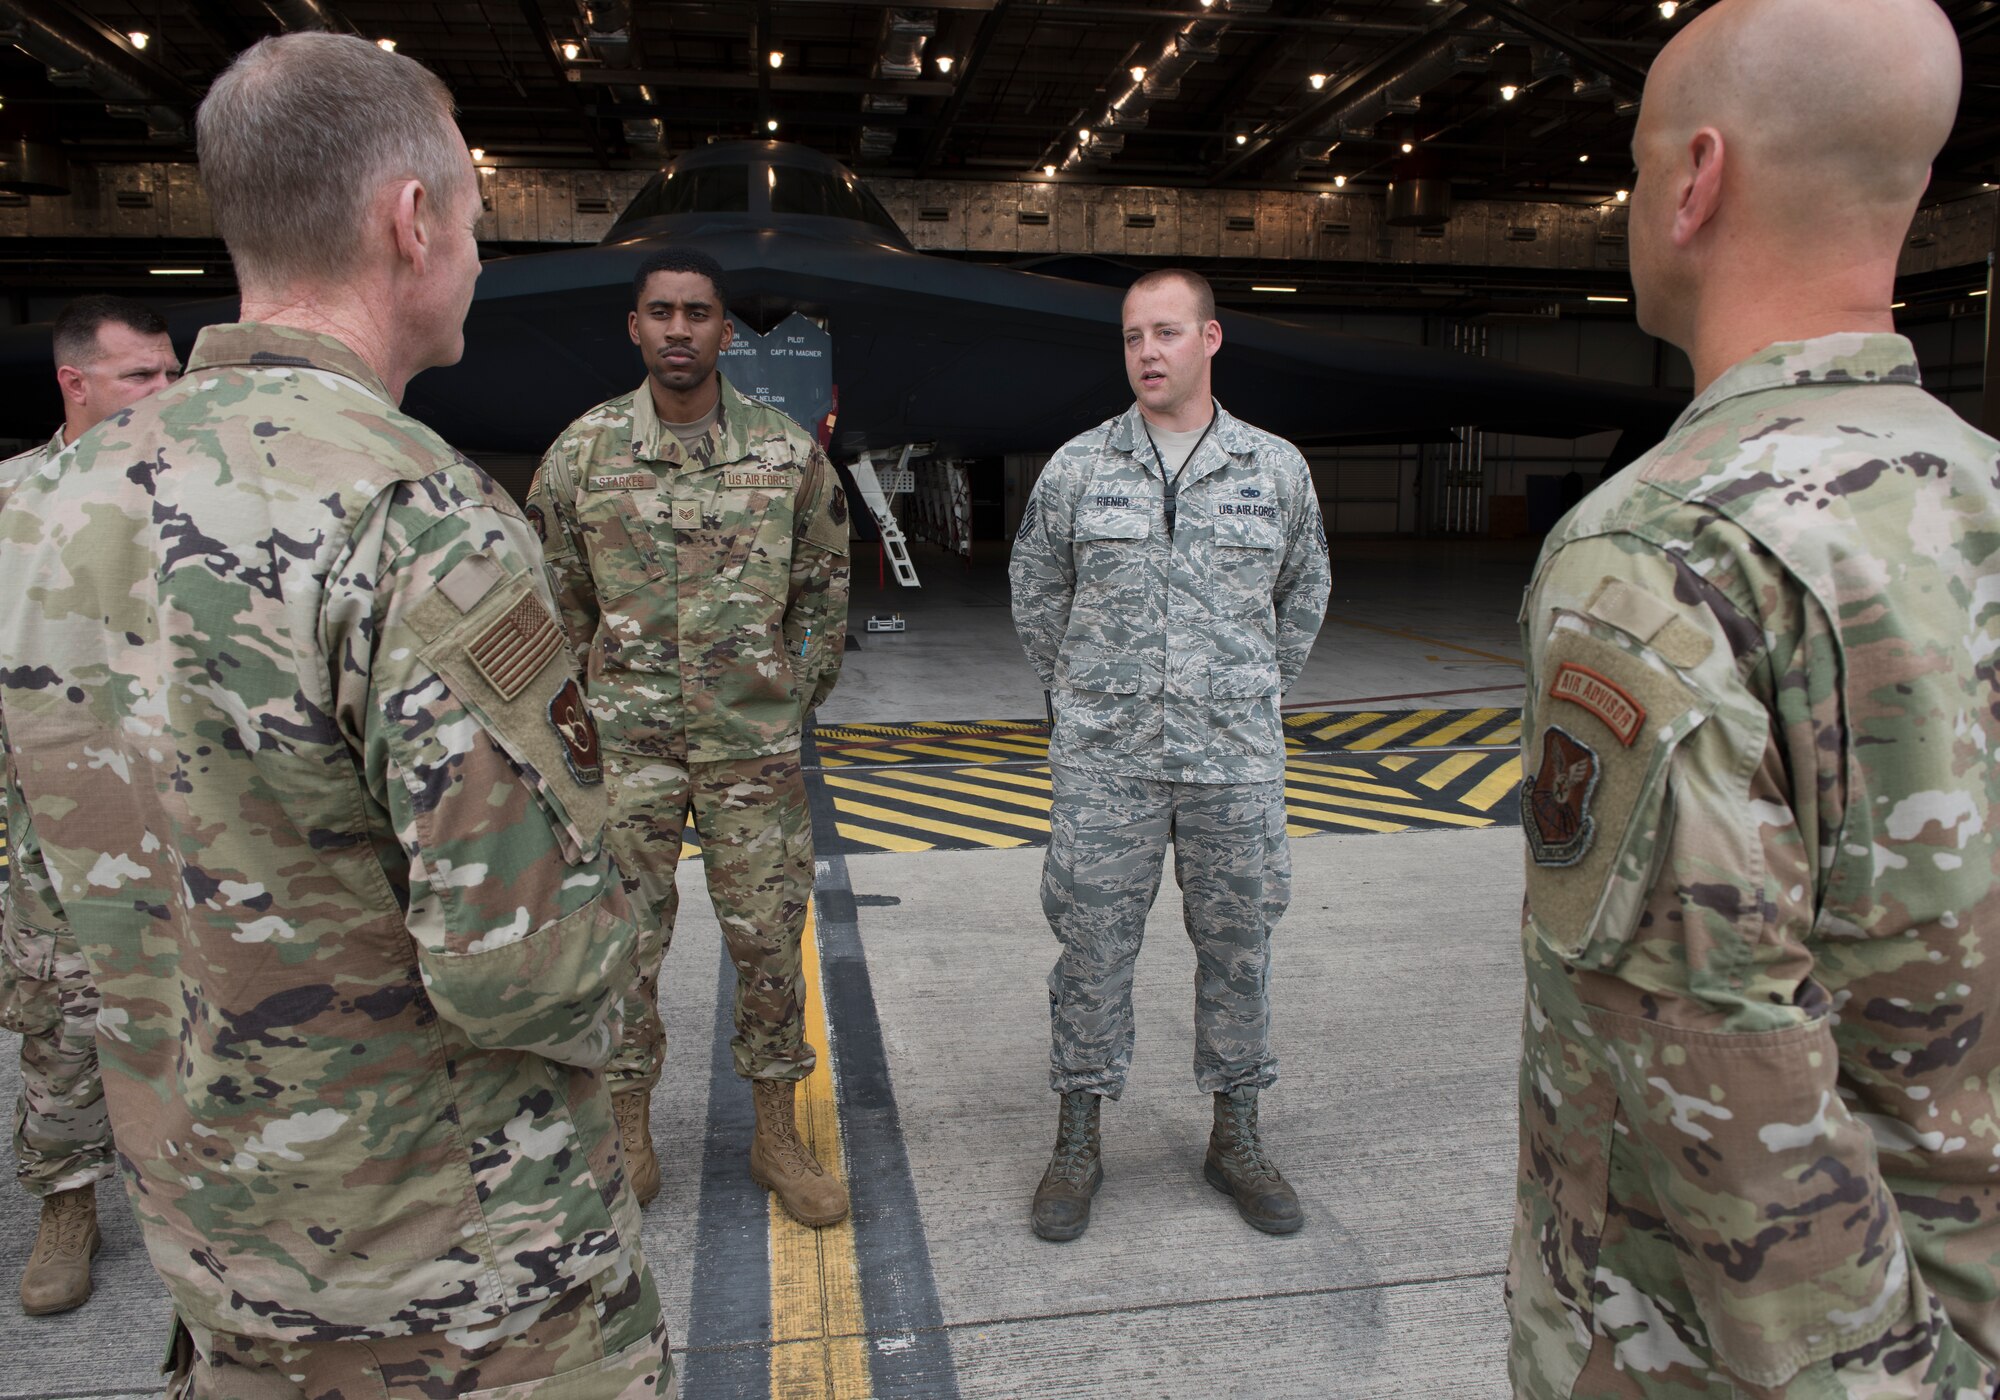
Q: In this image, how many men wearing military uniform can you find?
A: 5